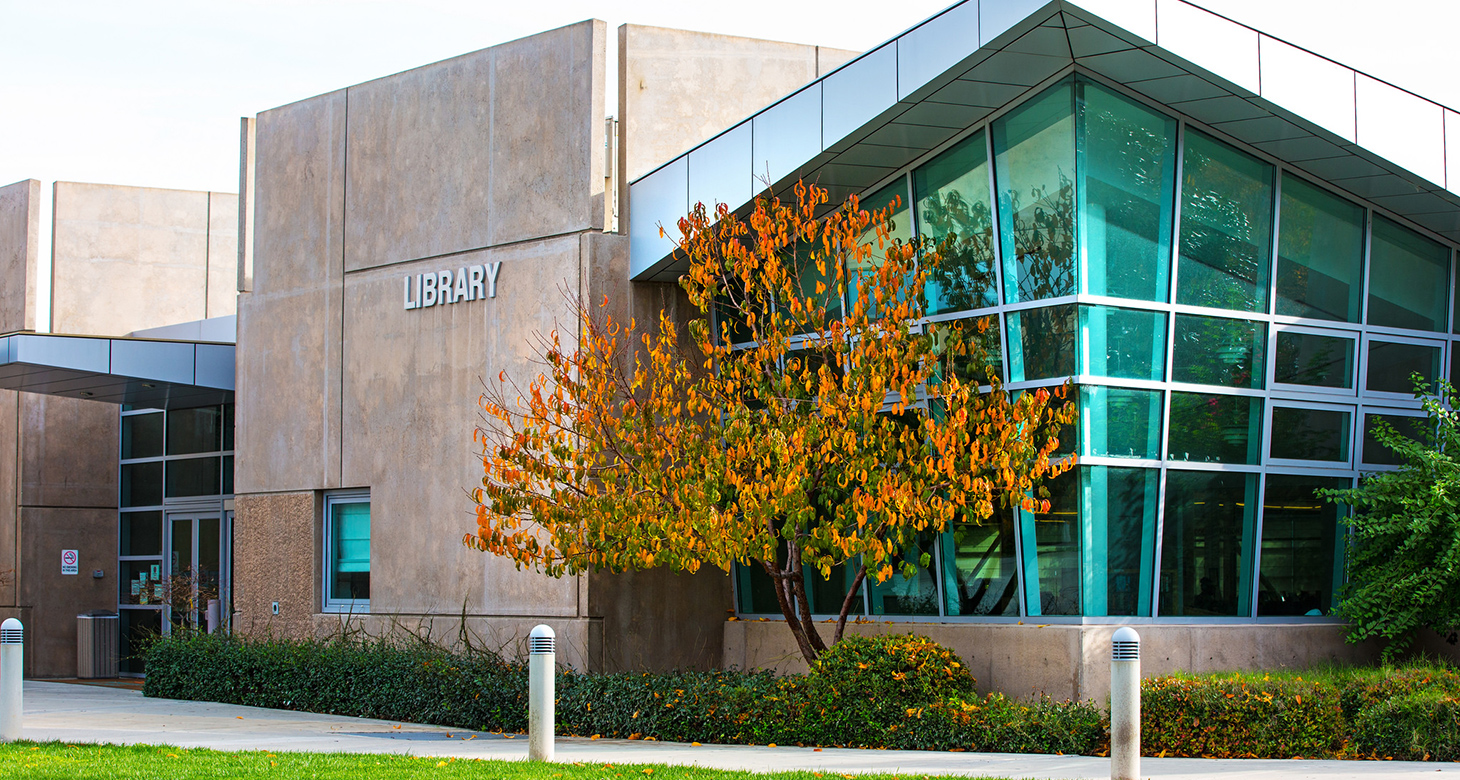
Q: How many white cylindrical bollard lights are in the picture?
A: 3